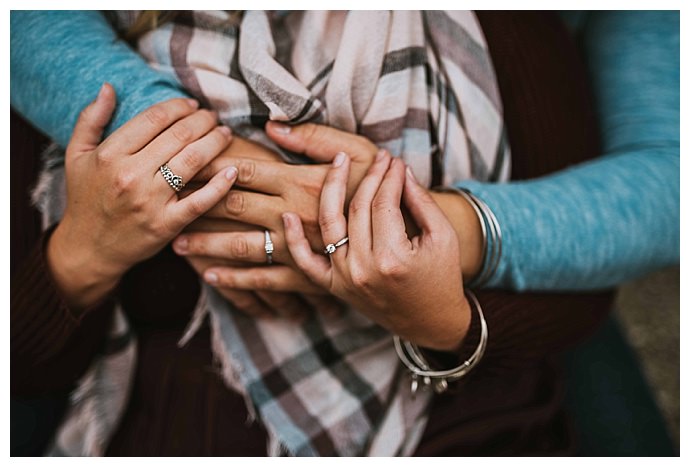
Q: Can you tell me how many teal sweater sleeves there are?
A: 2